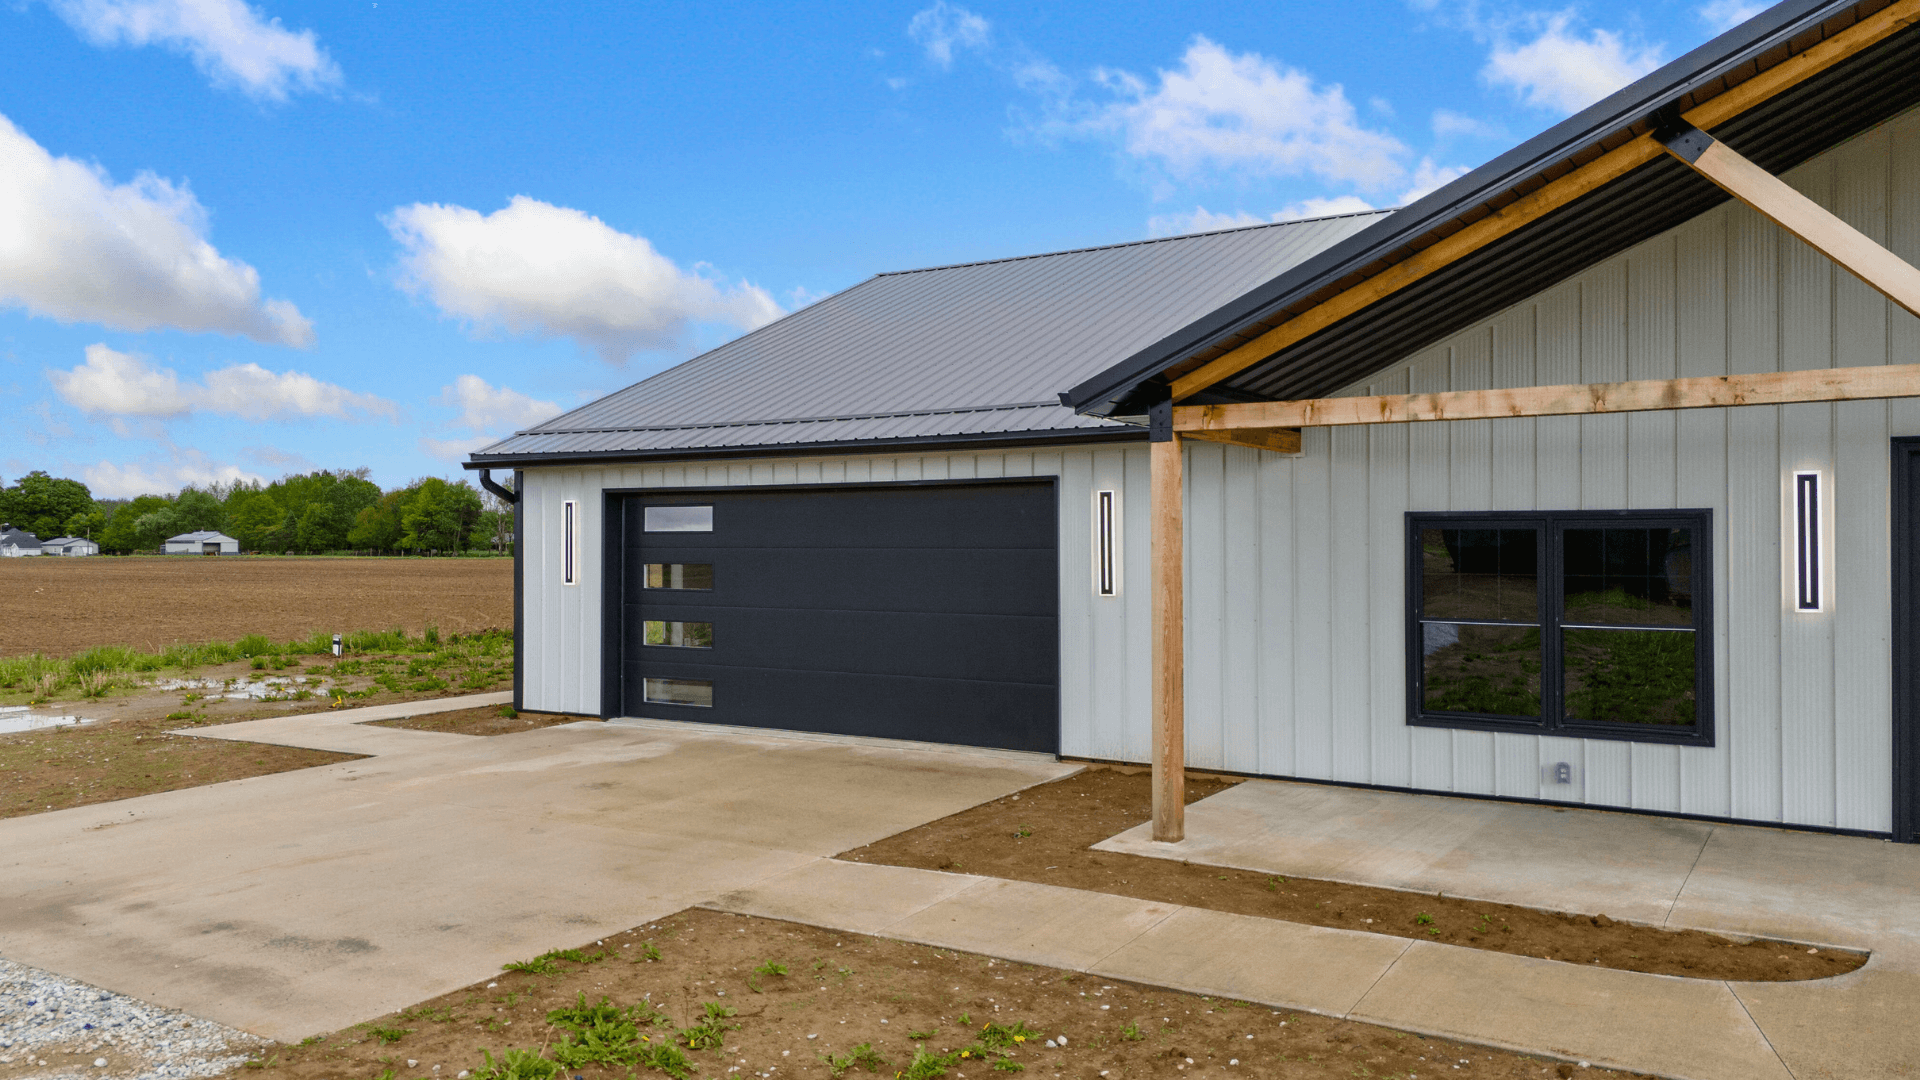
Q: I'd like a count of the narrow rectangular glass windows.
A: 4